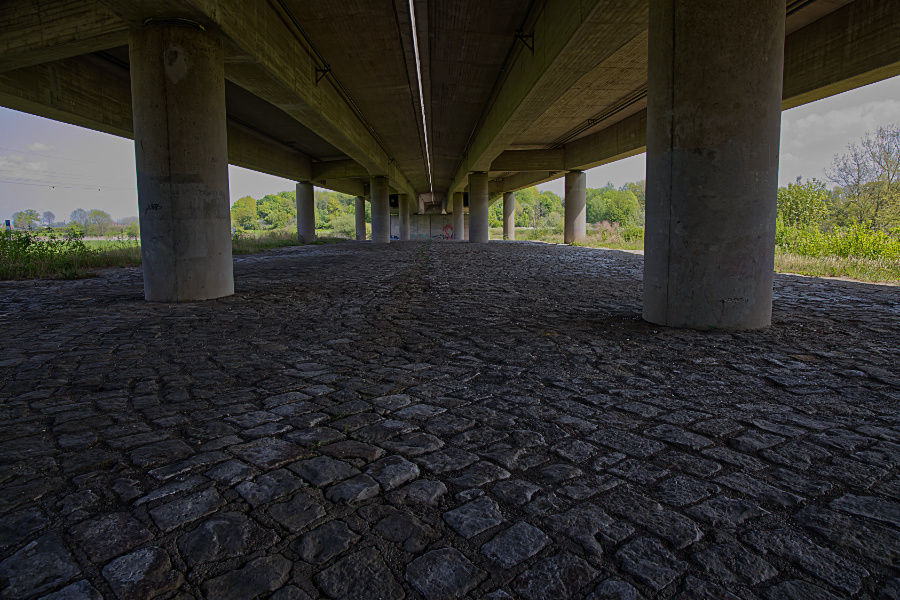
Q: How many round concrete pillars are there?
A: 10